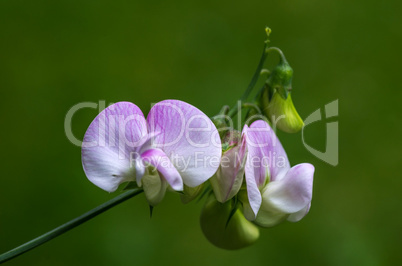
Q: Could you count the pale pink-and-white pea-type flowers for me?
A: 2